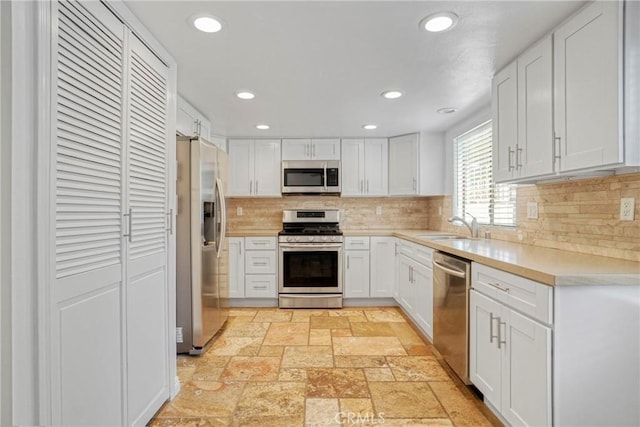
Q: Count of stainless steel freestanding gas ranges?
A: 1